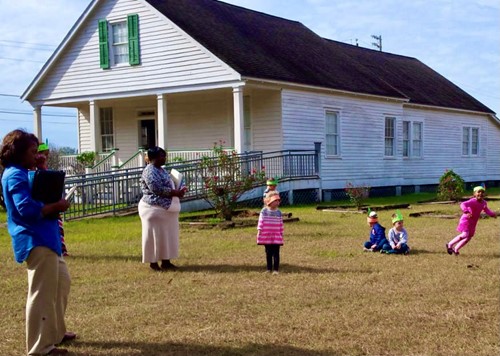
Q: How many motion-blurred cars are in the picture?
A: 0